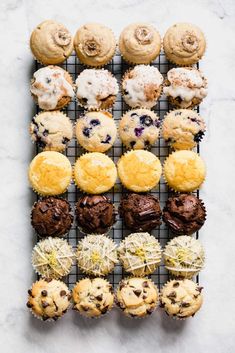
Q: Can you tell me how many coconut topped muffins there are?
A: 4